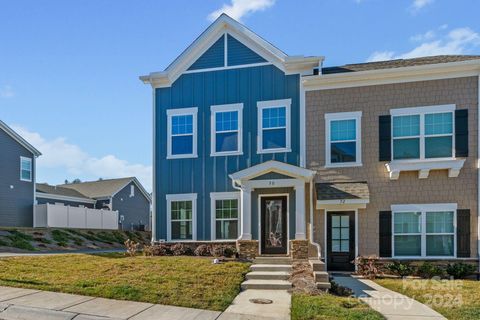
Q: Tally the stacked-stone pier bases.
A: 2